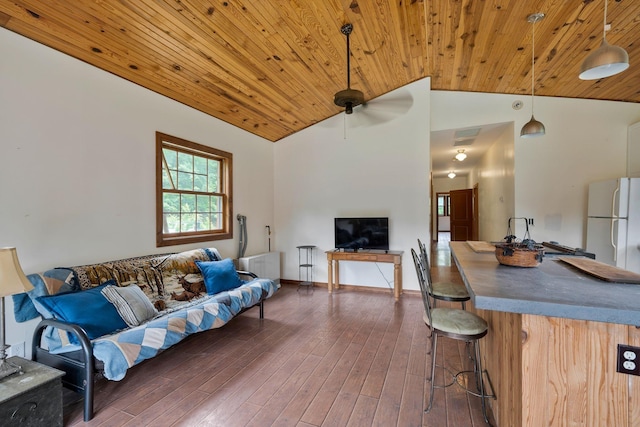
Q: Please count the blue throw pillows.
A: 2